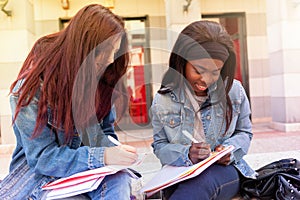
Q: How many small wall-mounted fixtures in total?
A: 2